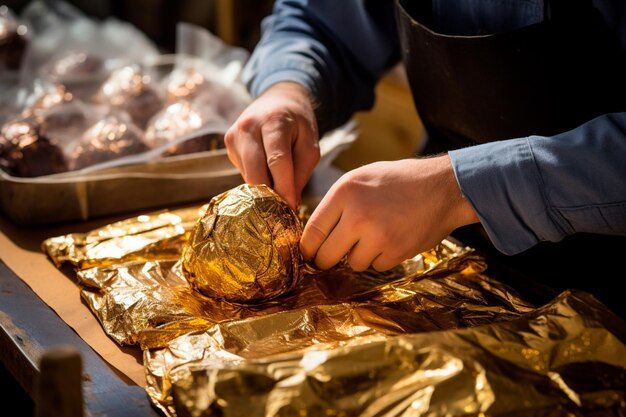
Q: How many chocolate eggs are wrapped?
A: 1